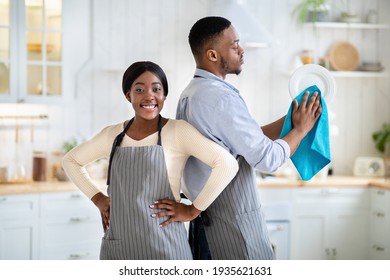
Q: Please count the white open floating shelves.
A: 2